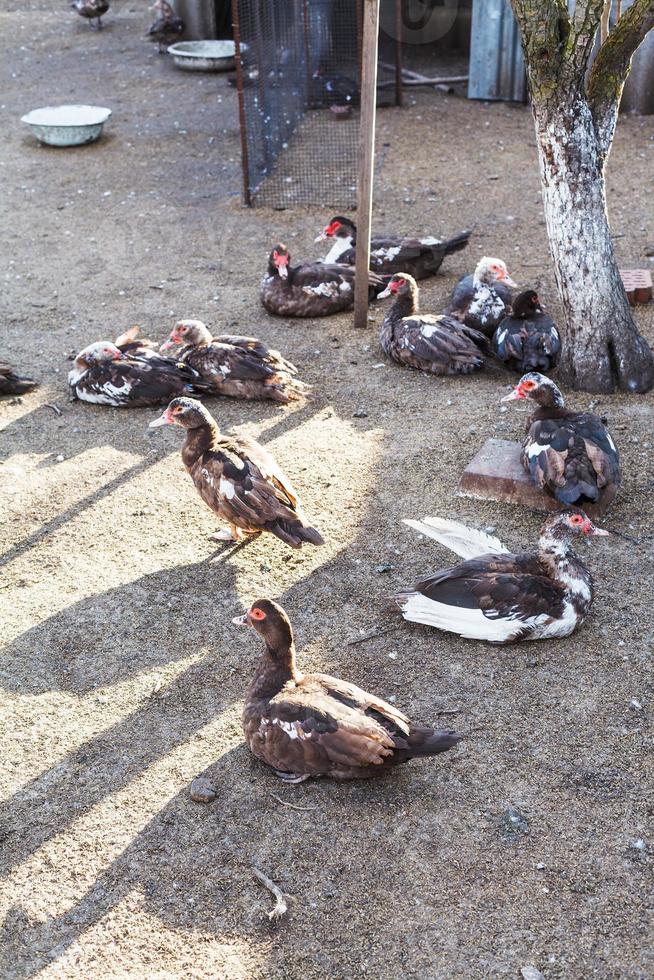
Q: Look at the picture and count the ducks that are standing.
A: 3